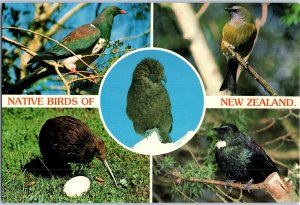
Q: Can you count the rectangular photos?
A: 4